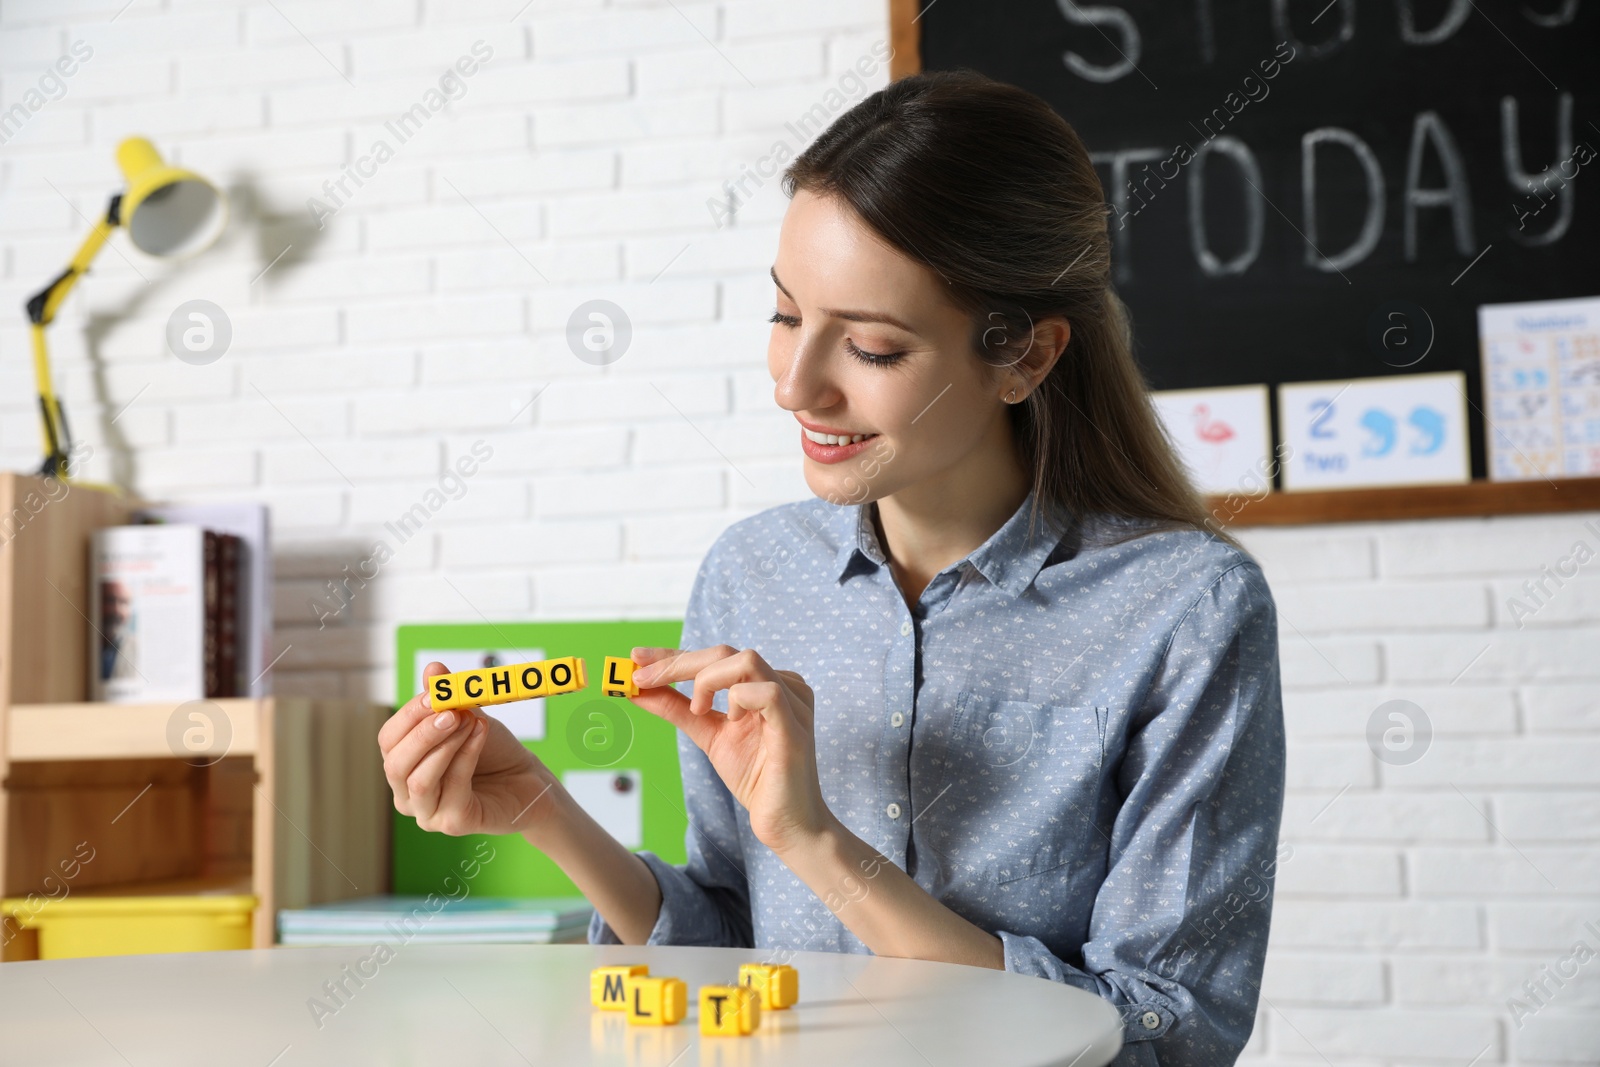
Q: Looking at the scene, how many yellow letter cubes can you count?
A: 10